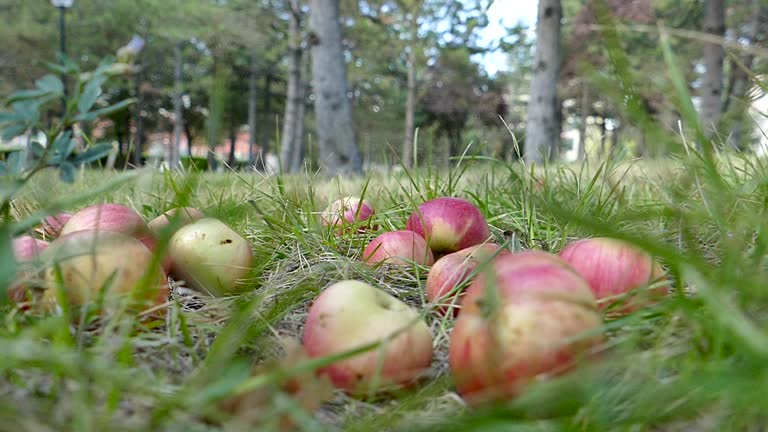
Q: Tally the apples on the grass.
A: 13